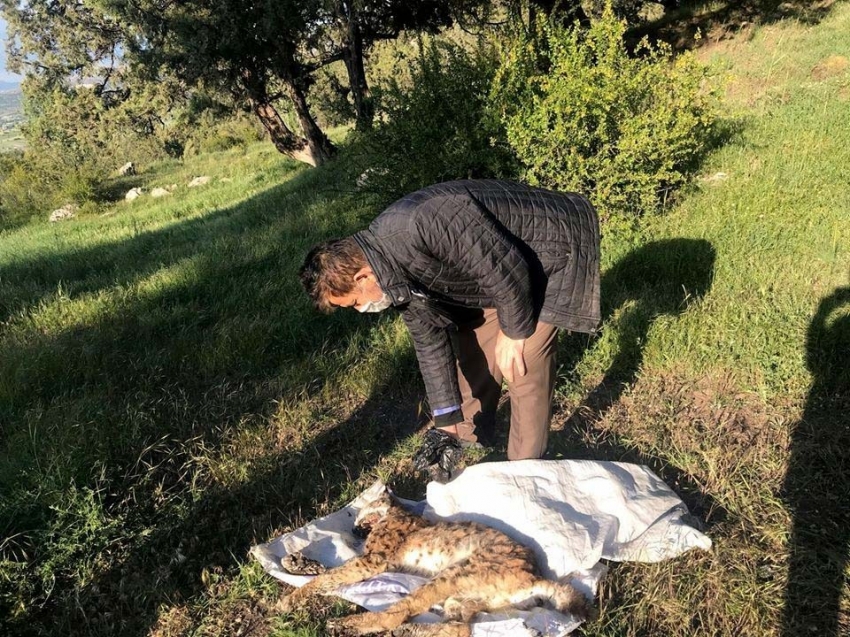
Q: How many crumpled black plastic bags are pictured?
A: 1